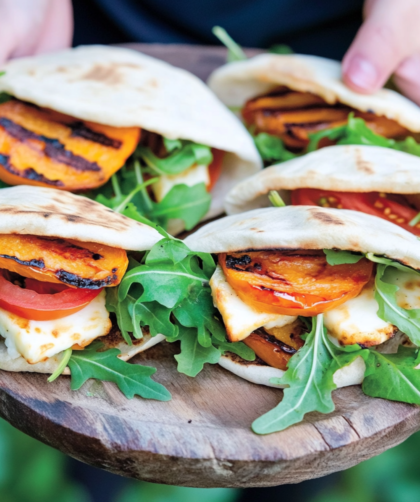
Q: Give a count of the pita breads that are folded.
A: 5